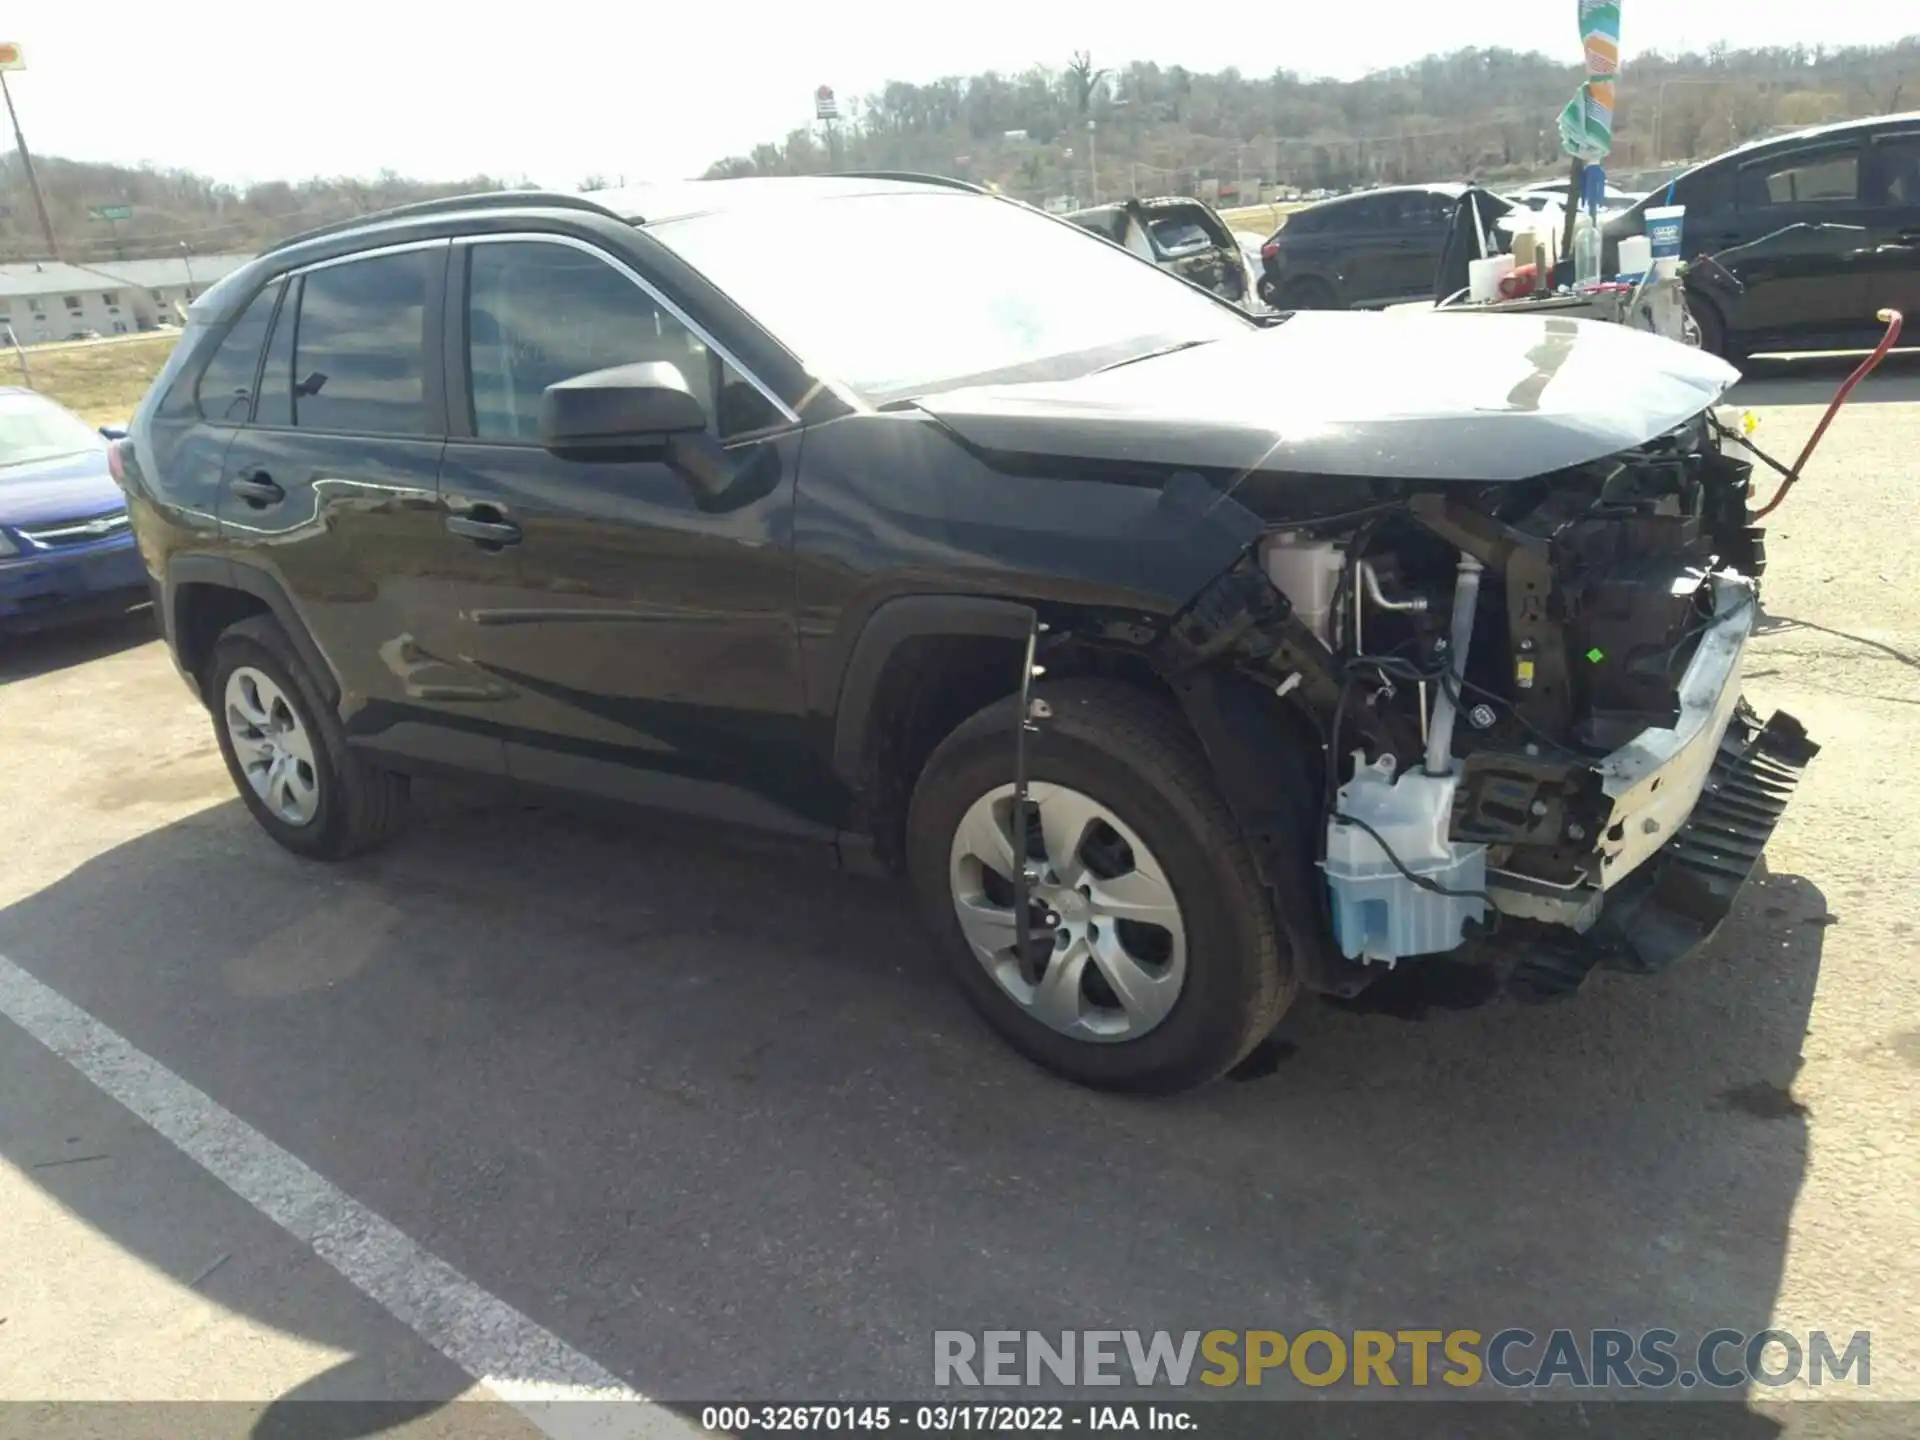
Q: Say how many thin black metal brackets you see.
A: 1